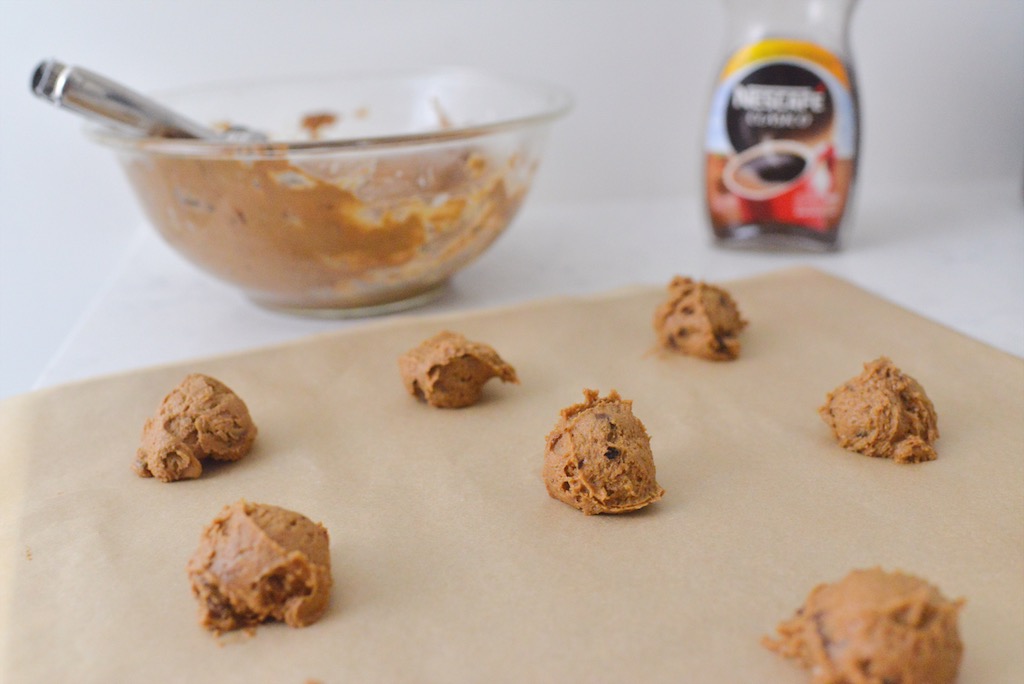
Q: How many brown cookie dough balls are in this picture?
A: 7